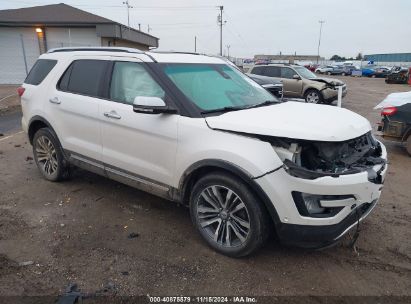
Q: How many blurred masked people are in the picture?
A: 0